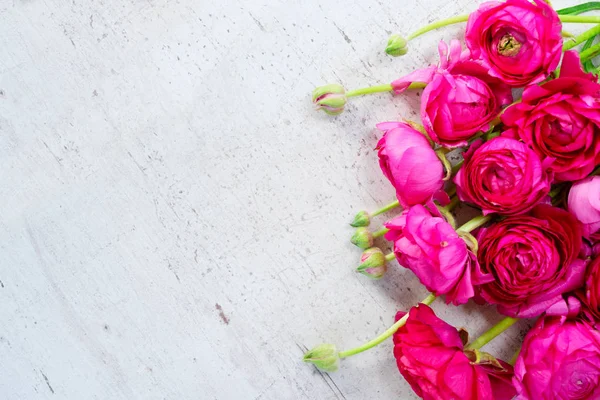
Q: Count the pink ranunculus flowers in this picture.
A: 11